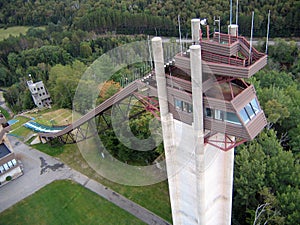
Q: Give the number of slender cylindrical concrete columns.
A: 4